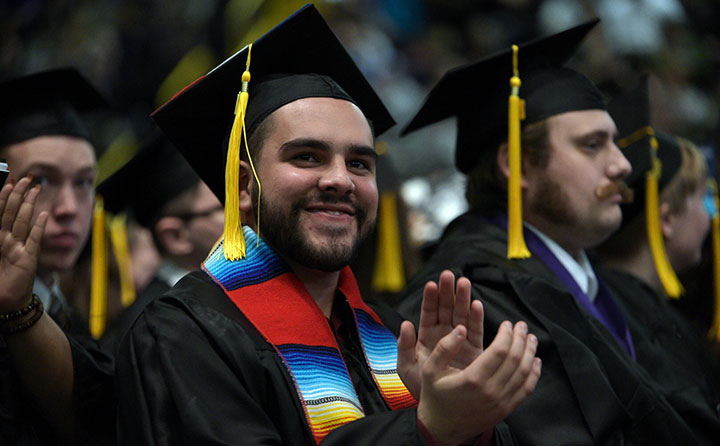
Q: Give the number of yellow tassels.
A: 7